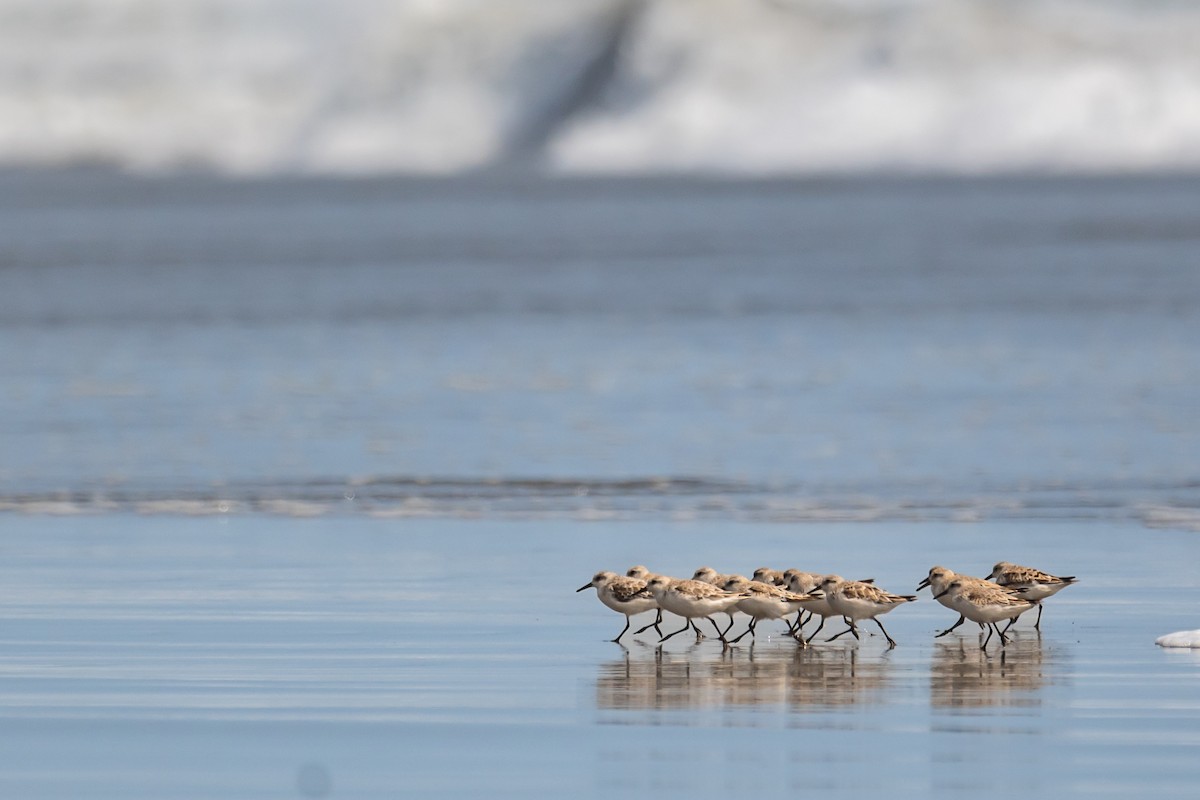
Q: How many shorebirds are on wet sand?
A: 12